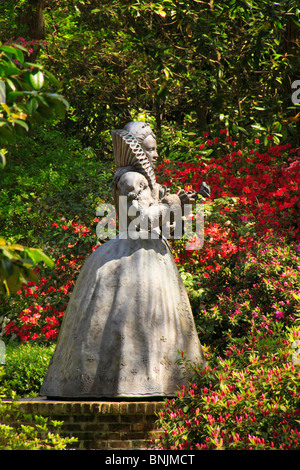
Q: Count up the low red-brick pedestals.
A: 1